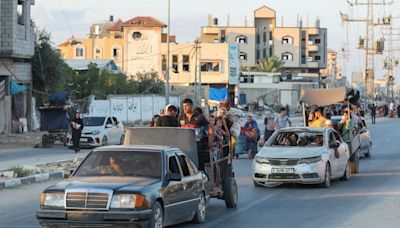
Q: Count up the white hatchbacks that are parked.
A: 1